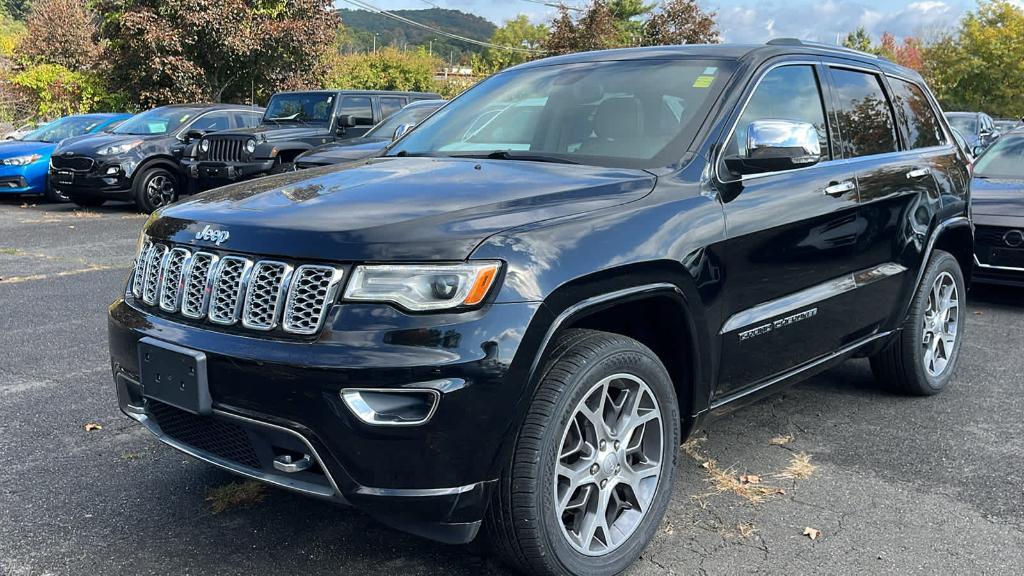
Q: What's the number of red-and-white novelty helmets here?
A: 0